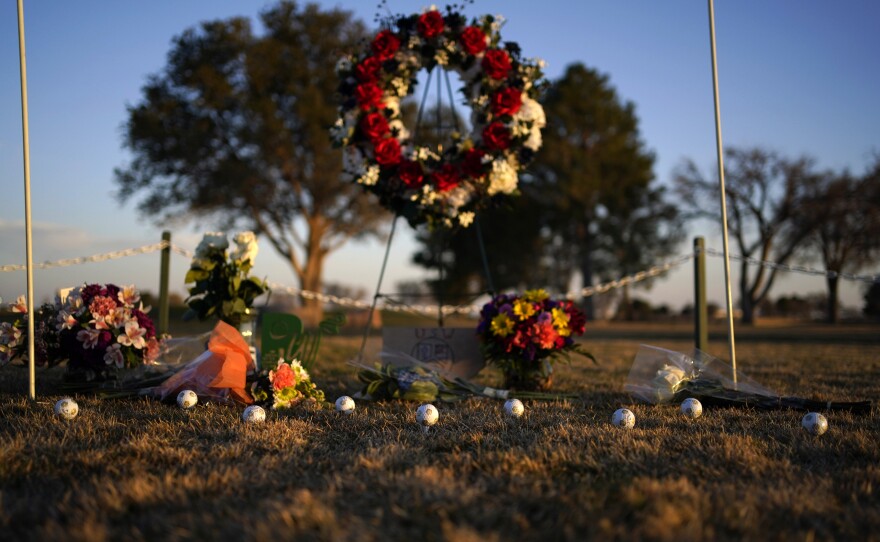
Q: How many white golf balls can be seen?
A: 9